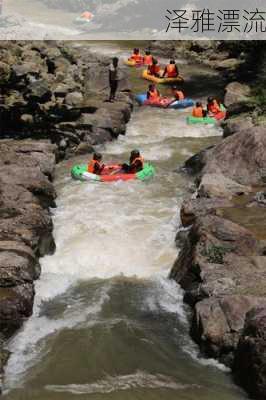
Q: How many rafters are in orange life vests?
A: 10